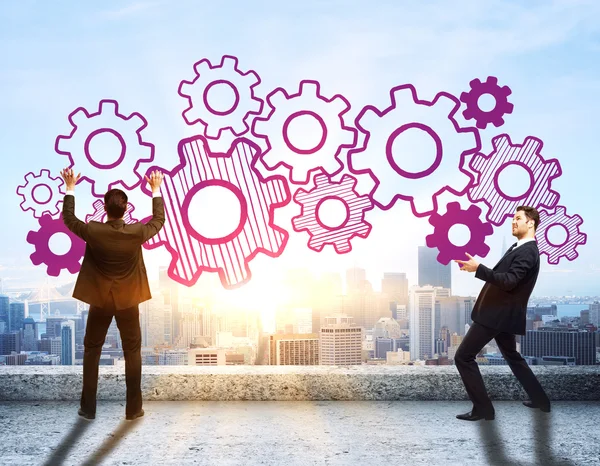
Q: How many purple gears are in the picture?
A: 13